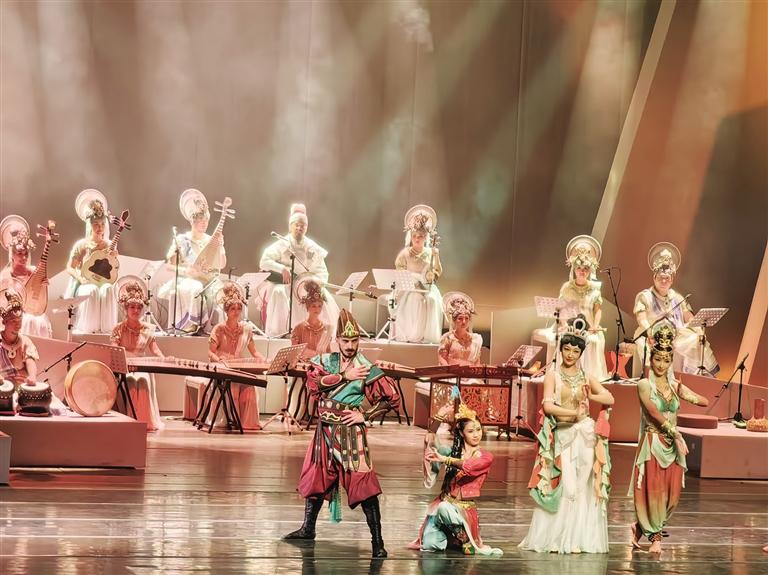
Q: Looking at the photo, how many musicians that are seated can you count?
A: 12